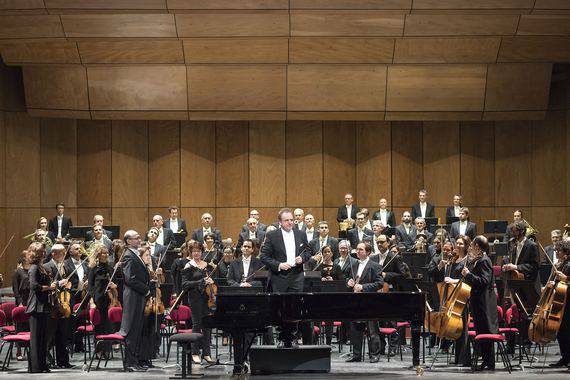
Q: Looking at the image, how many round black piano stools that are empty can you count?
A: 1